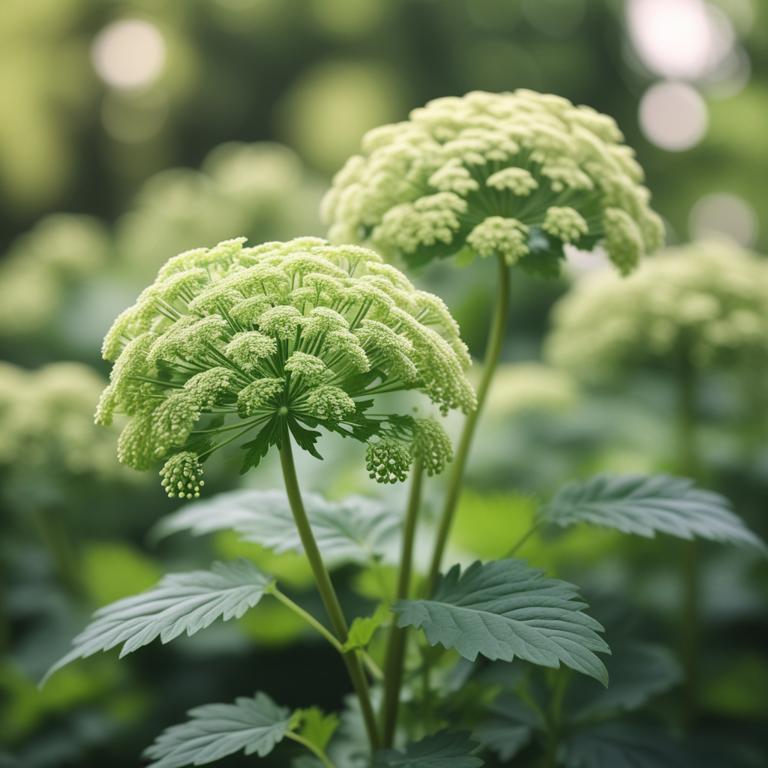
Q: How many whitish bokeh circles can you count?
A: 4